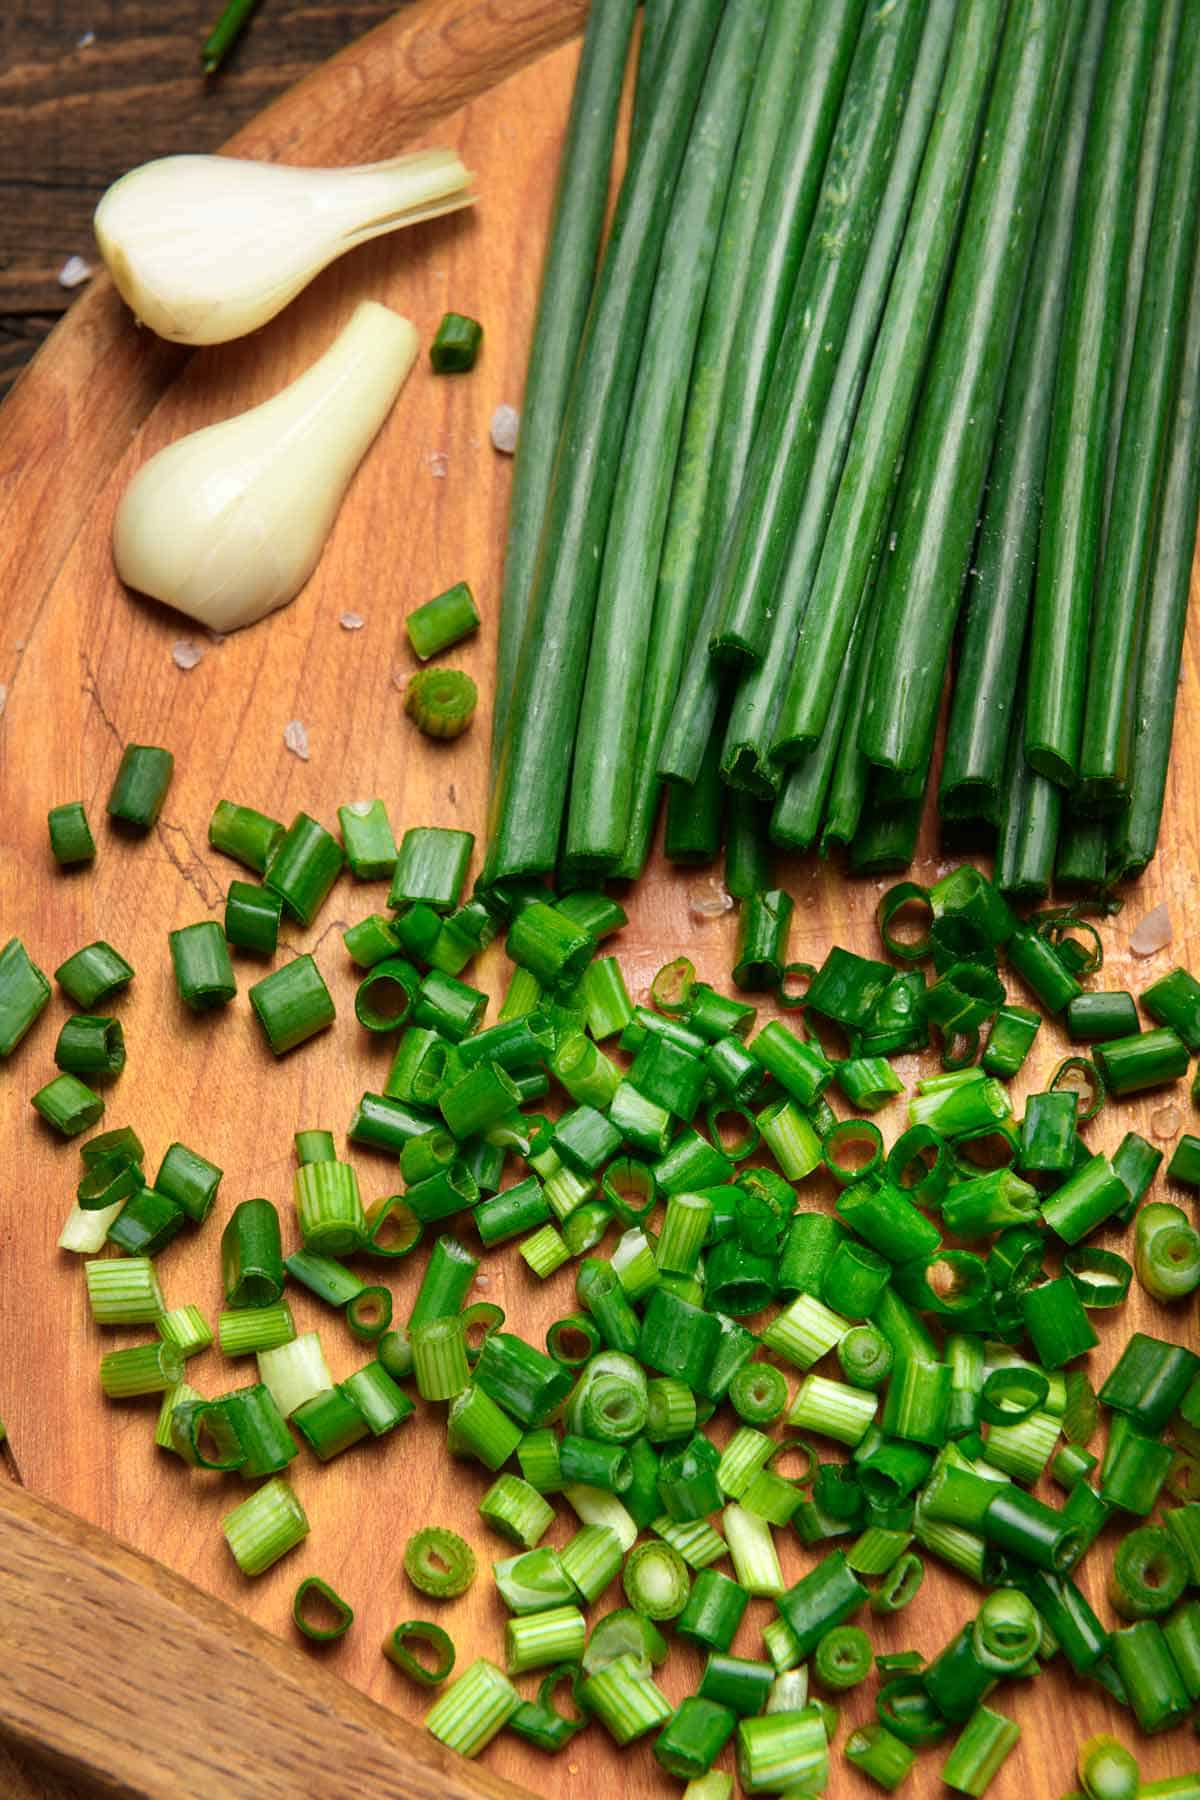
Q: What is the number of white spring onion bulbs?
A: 2